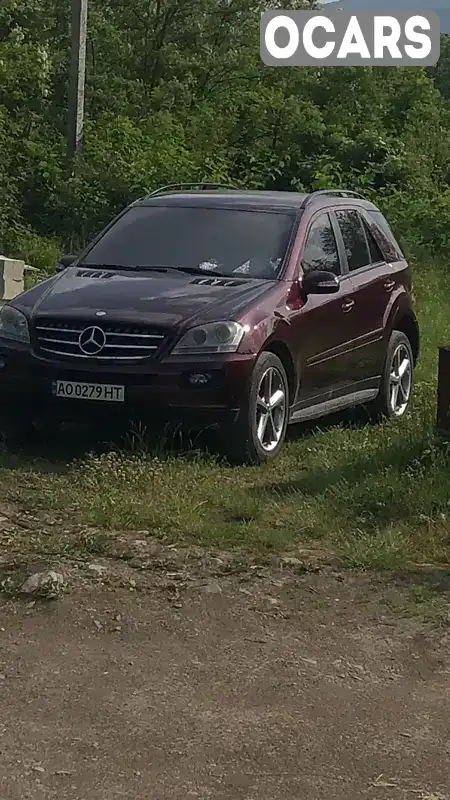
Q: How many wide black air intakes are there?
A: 2